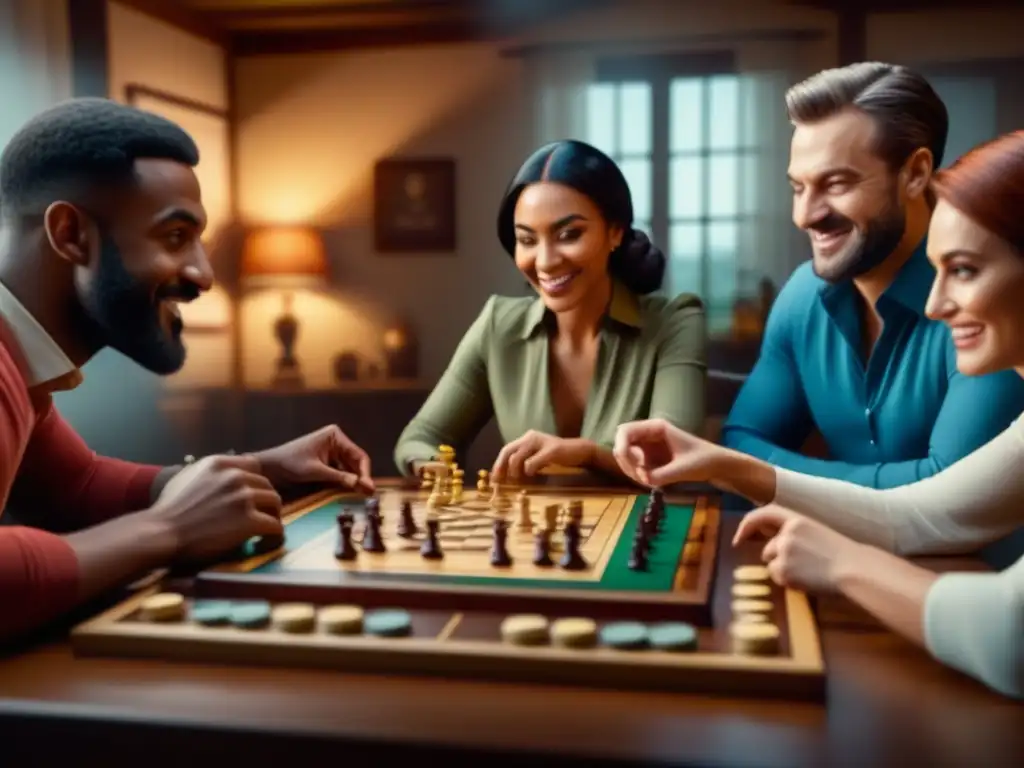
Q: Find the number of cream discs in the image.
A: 10